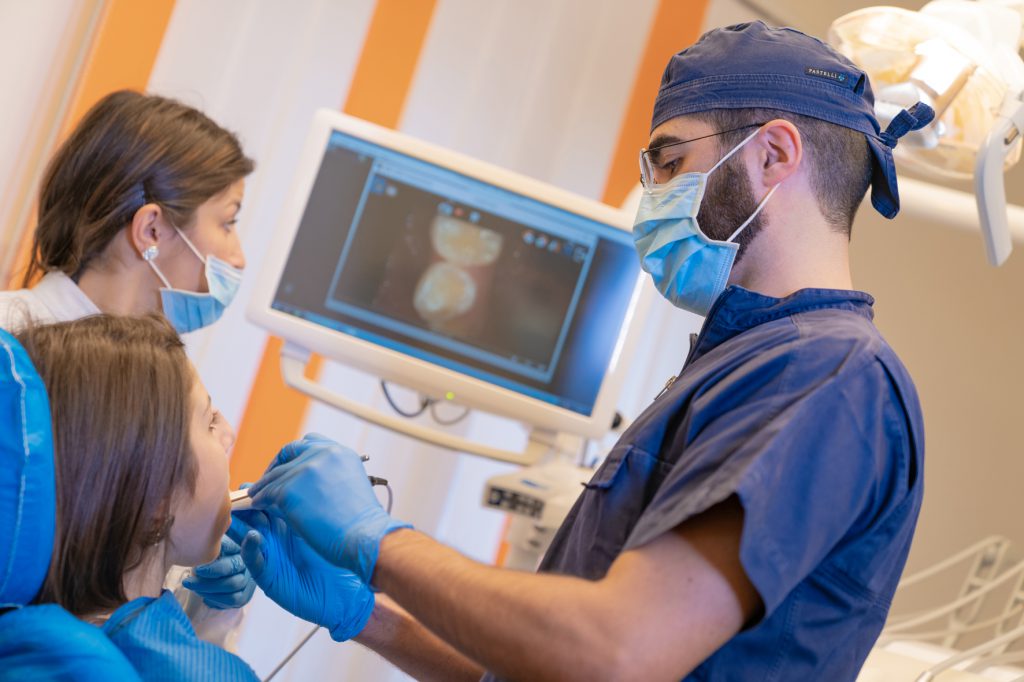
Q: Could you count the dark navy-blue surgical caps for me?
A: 1